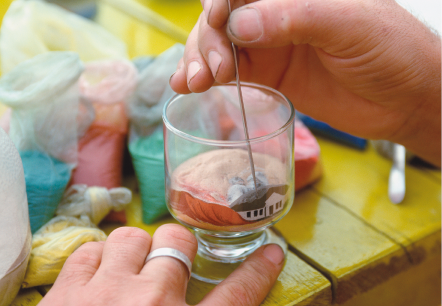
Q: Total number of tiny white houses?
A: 2